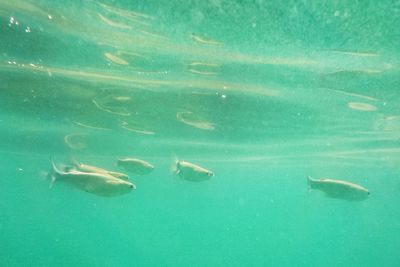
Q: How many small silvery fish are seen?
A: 5